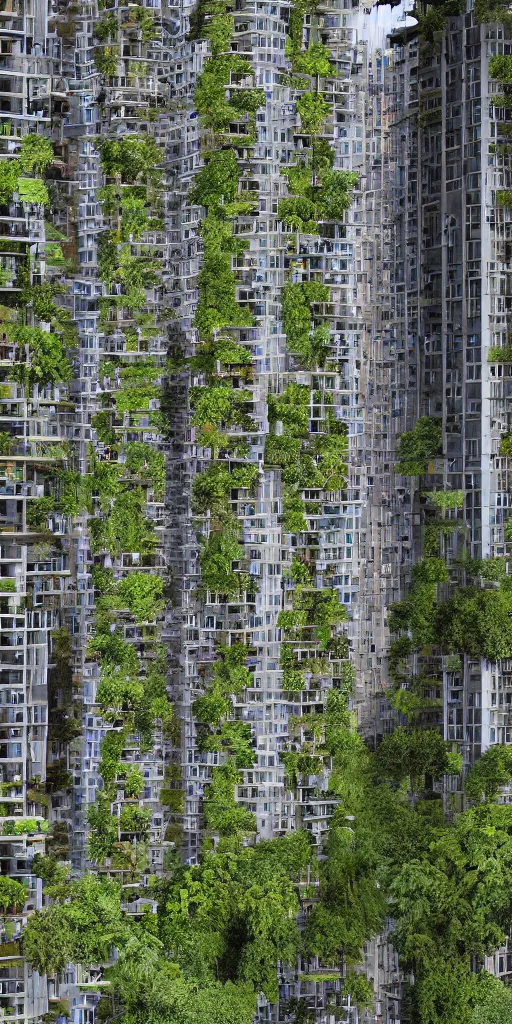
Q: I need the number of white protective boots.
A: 0